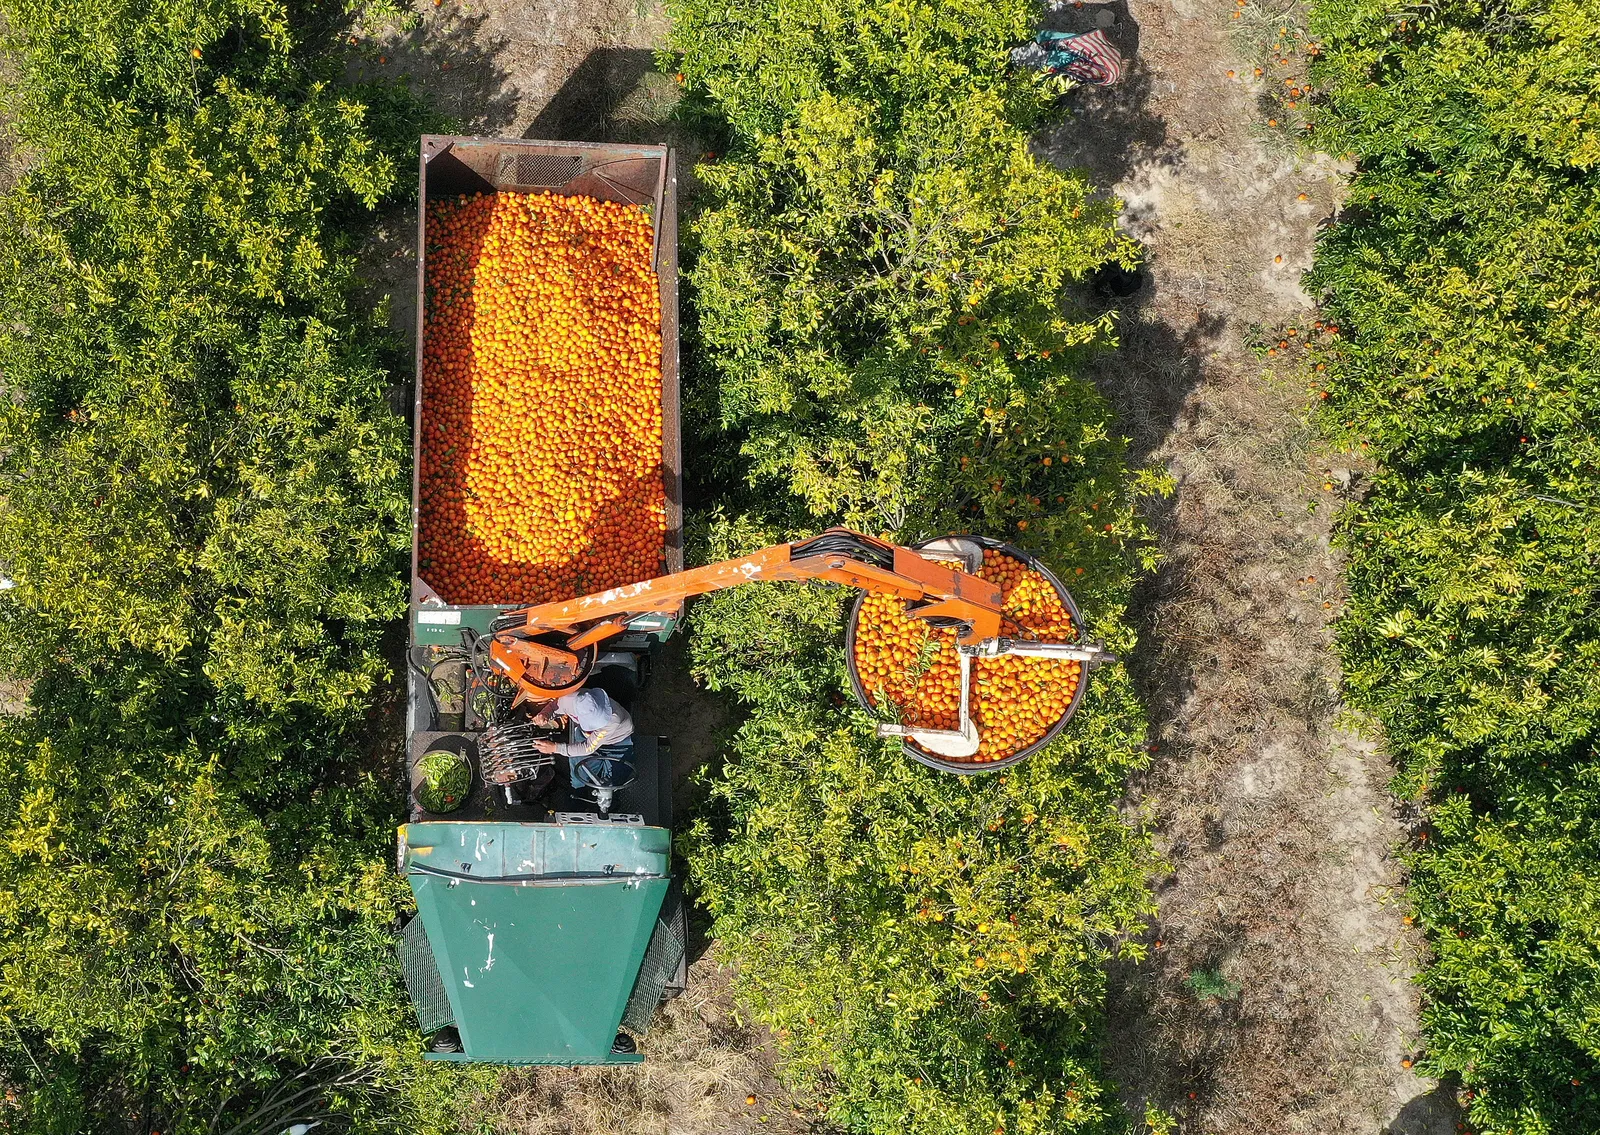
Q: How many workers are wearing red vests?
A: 0